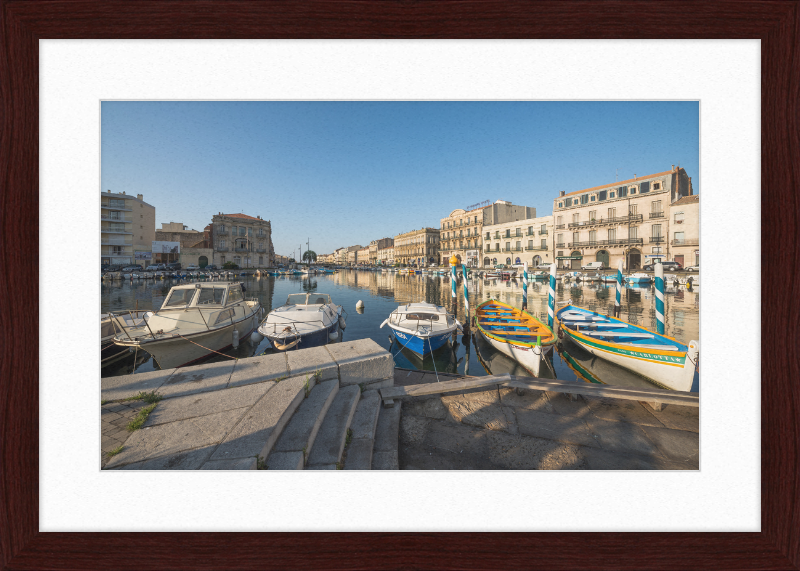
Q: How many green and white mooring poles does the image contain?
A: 6